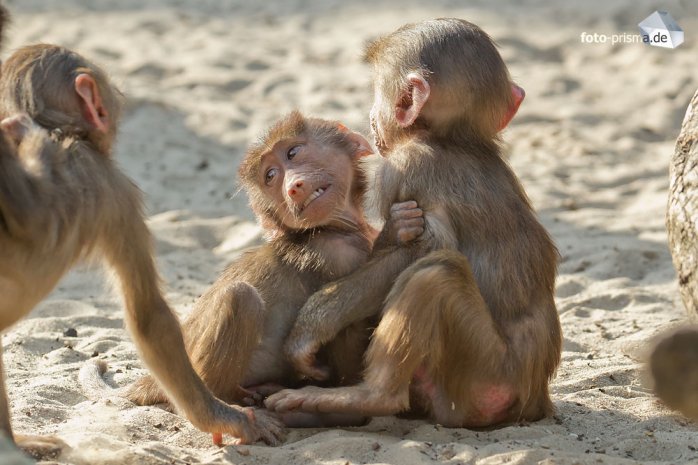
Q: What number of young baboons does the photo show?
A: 3